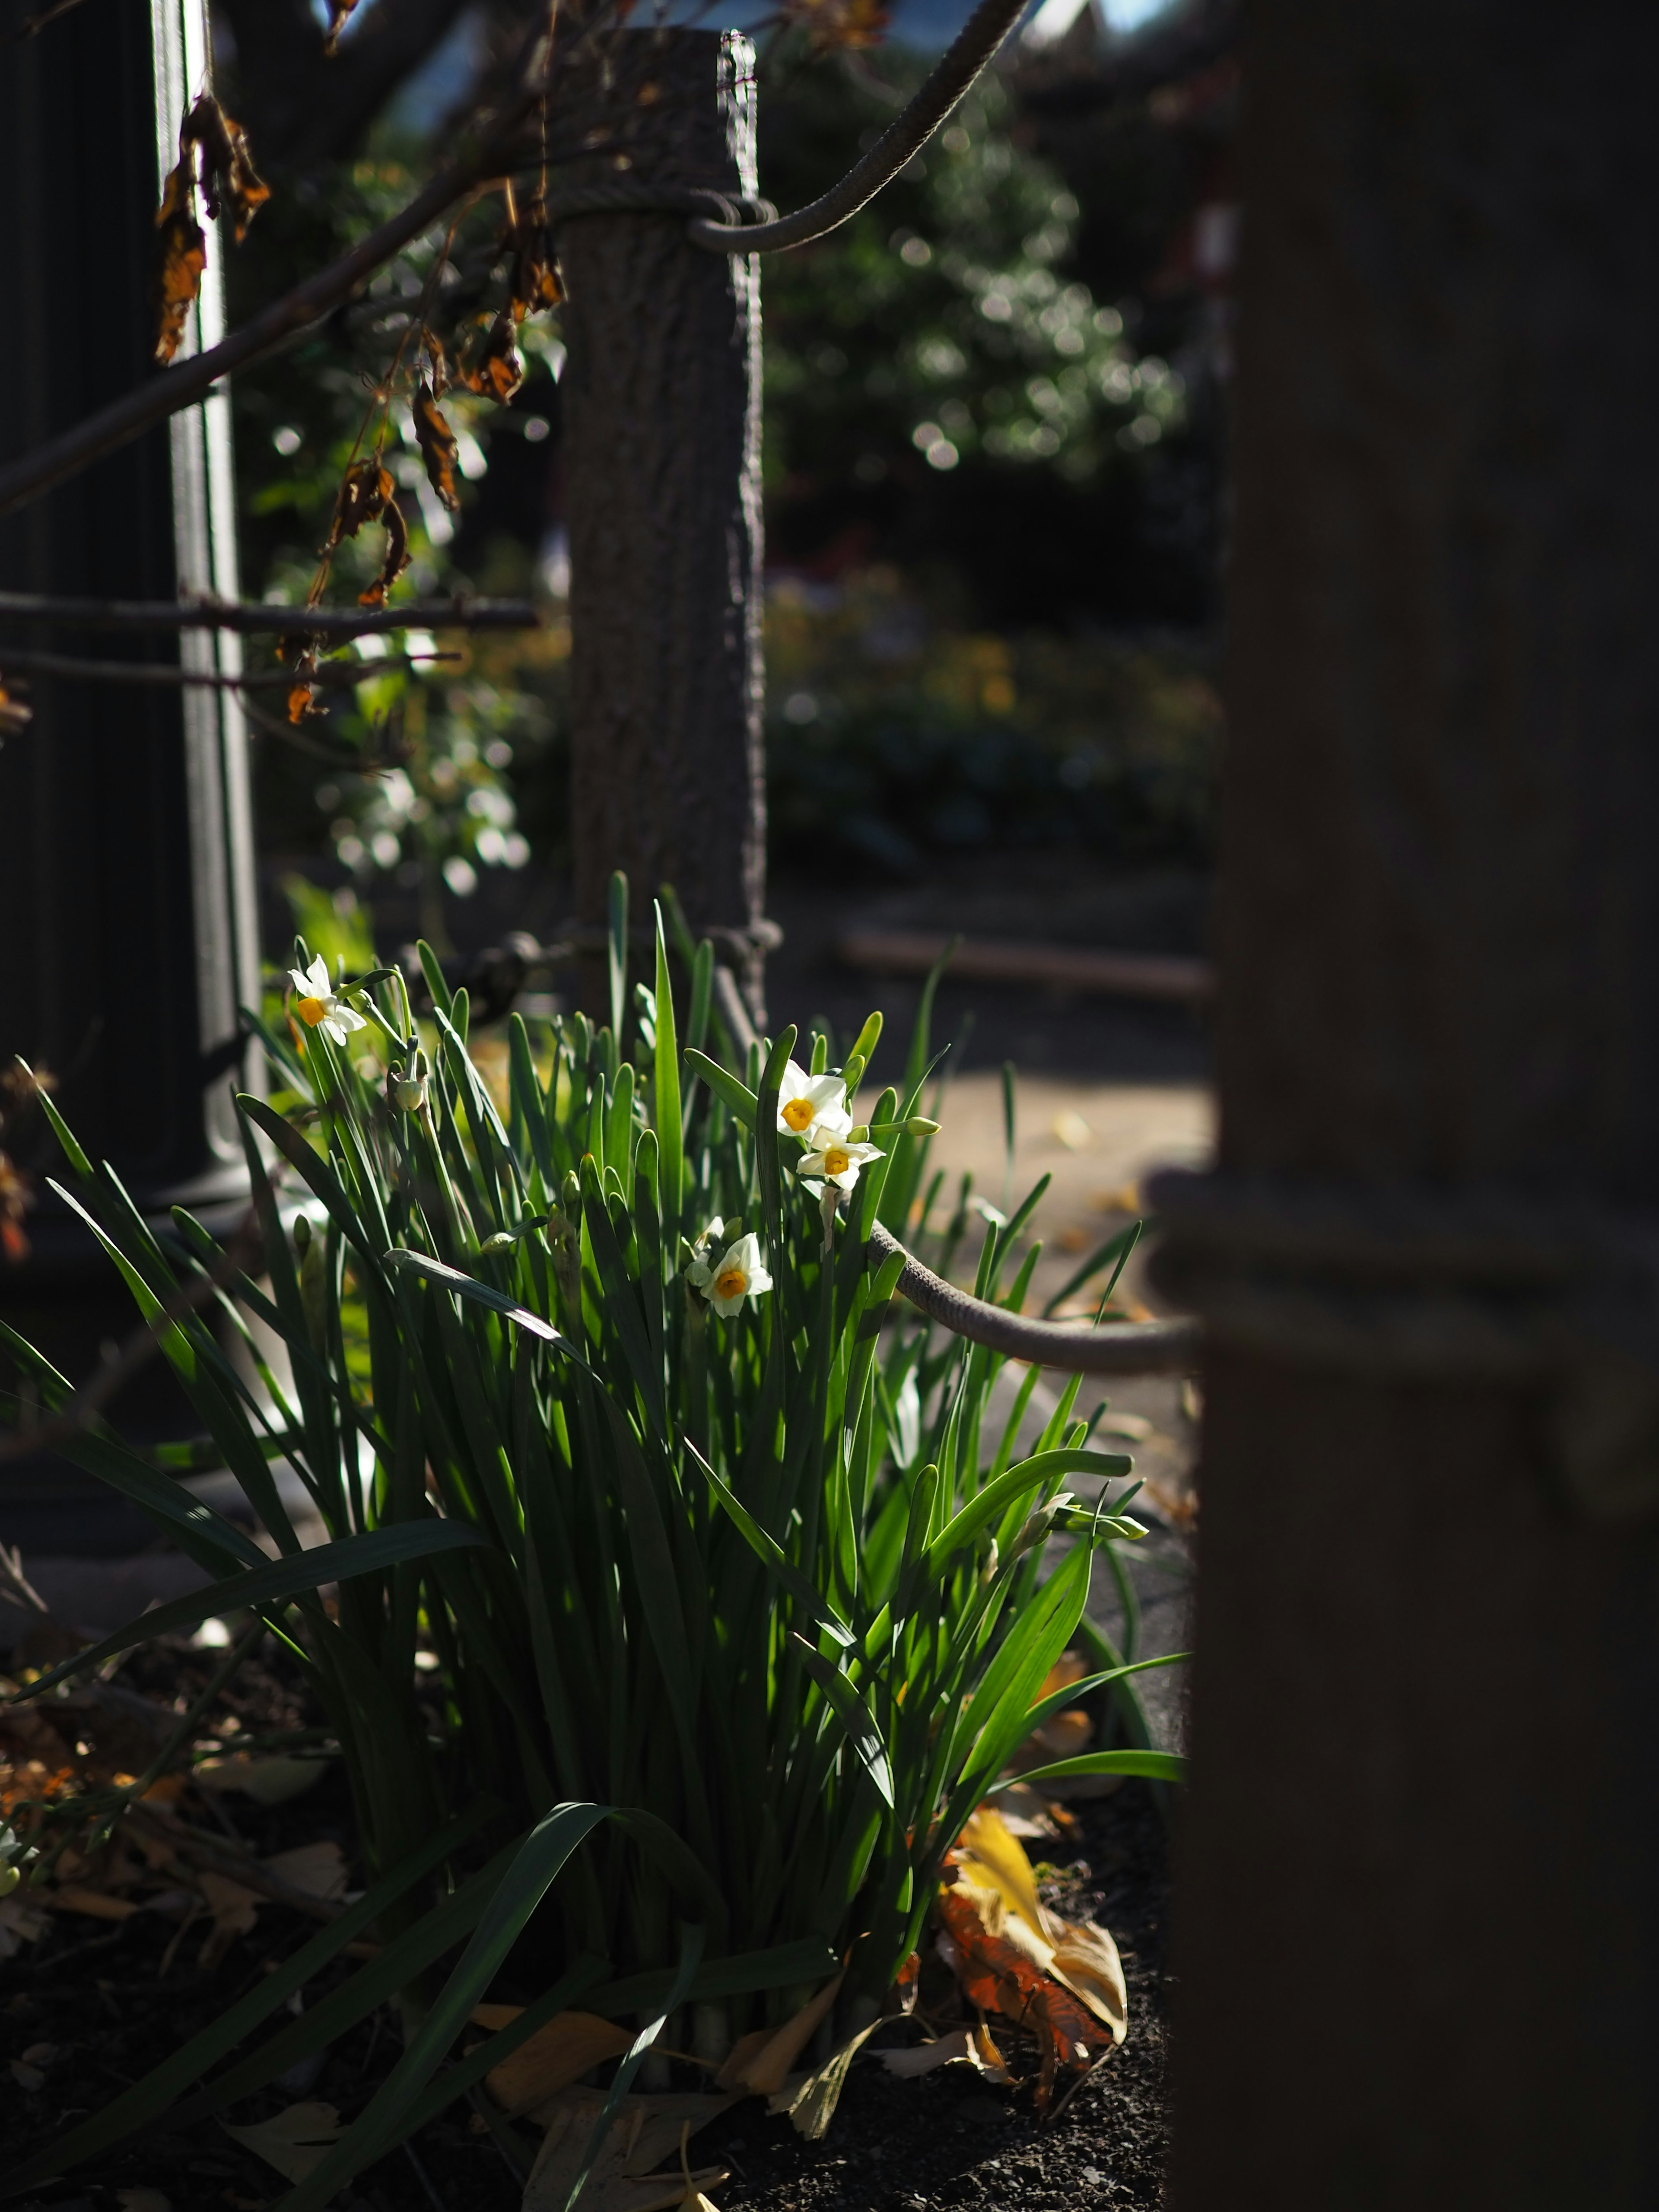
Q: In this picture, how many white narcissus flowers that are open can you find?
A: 4